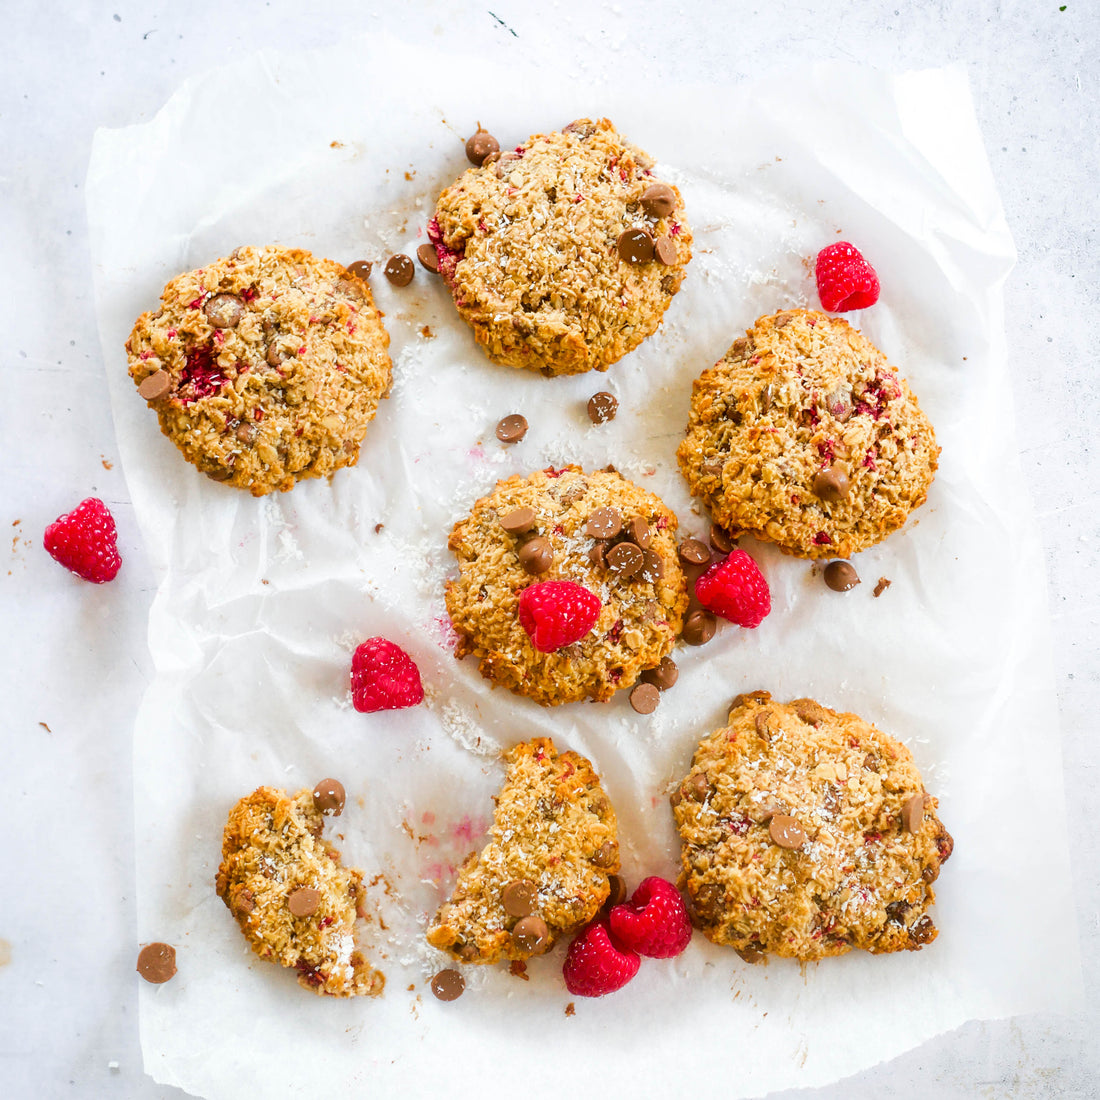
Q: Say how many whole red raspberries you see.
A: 7